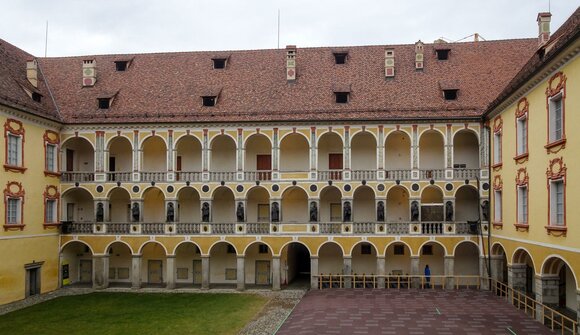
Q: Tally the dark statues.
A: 12